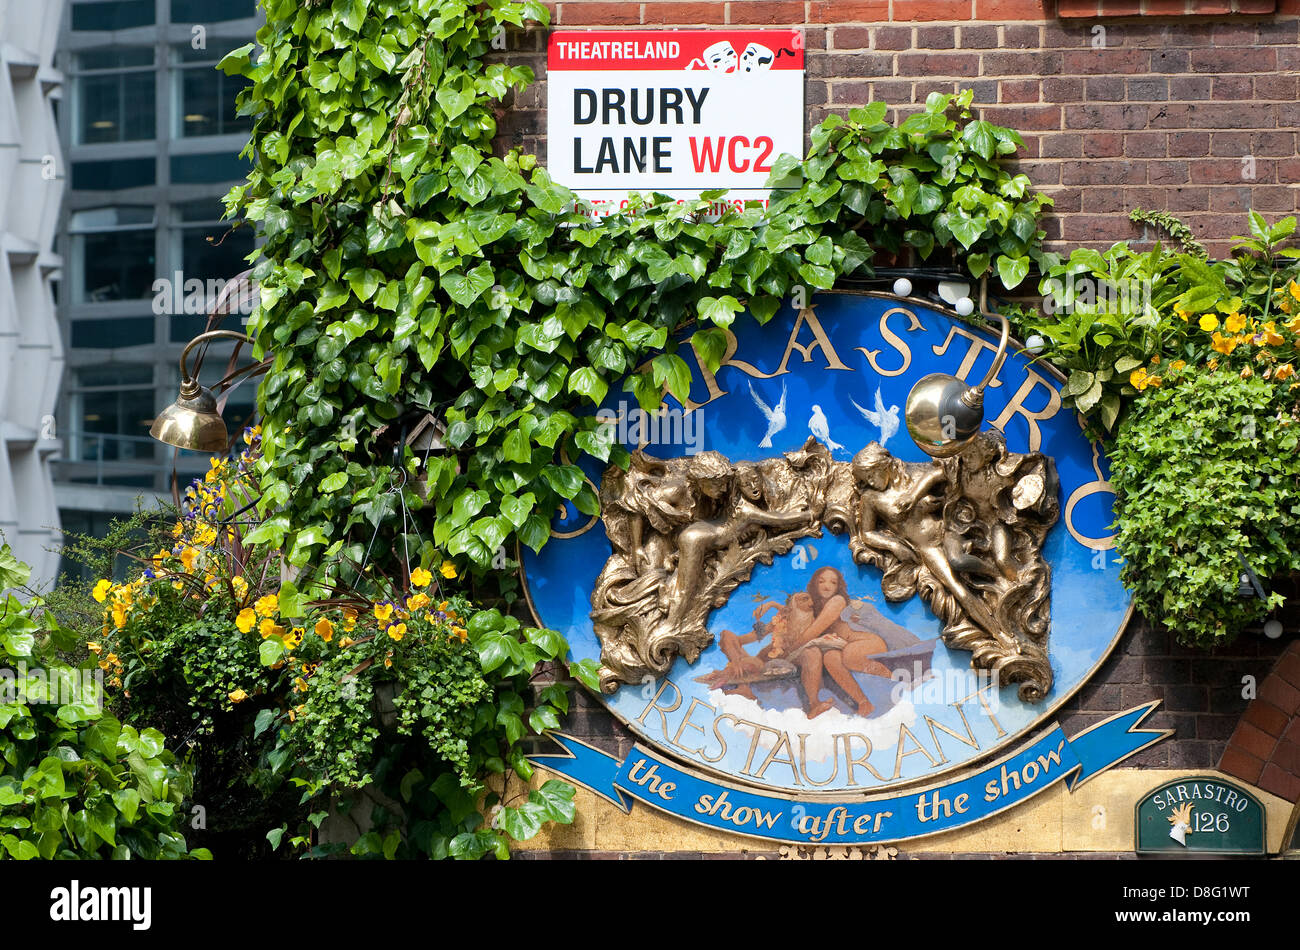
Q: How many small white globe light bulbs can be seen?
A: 4